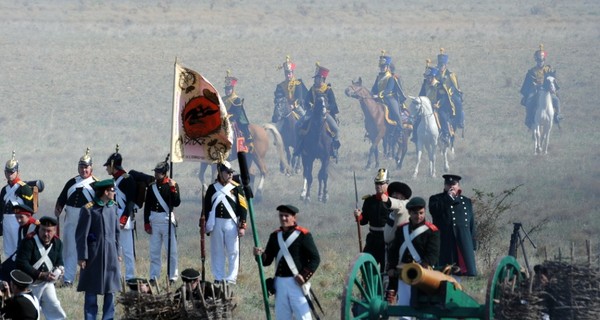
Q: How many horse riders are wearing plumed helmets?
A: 7